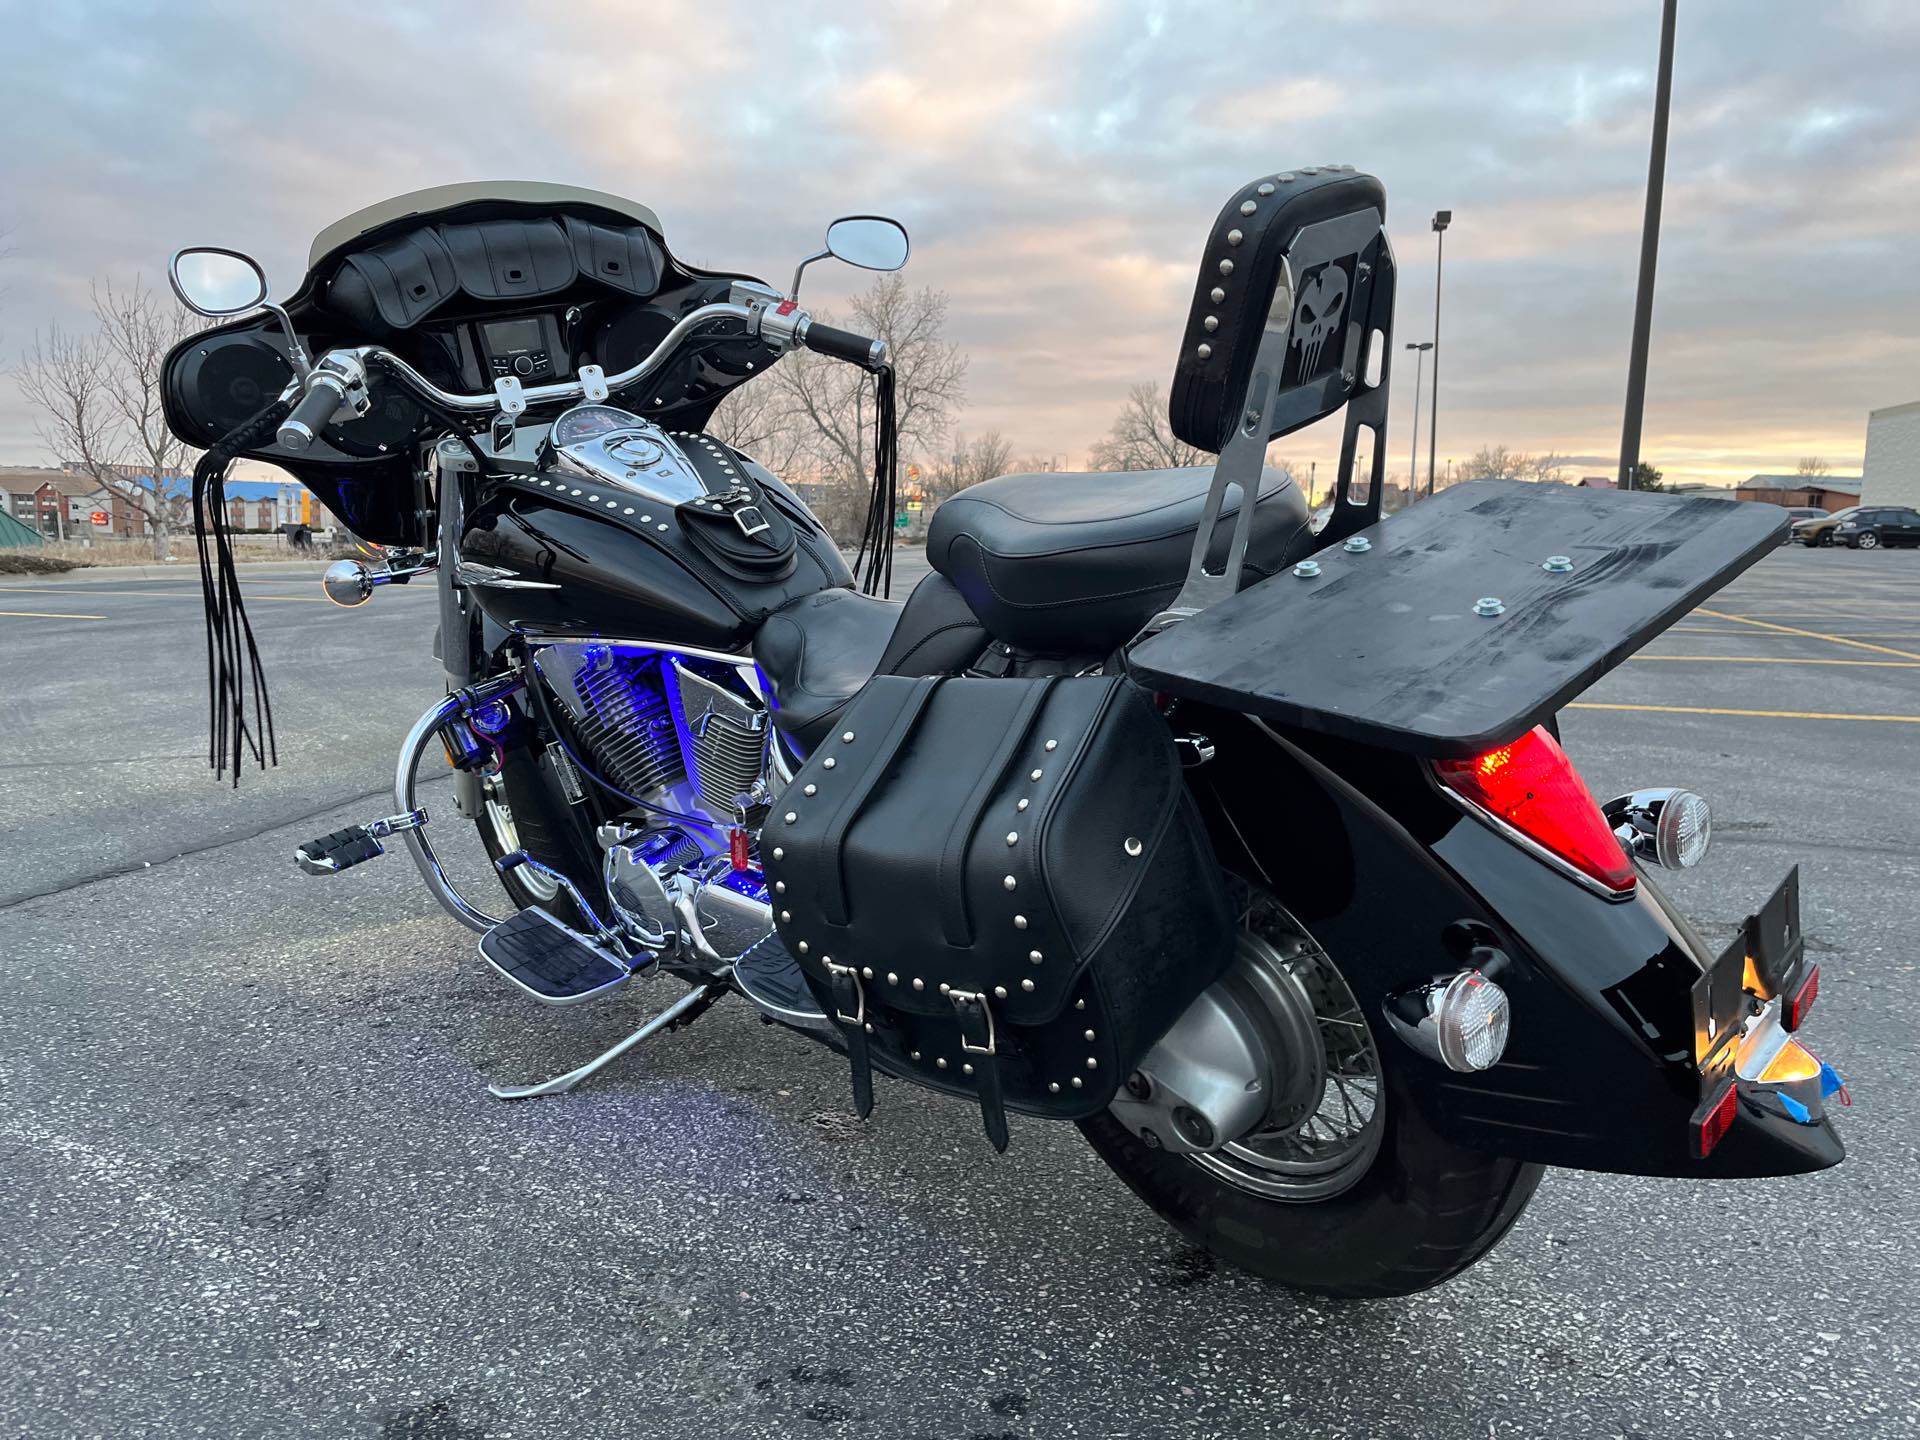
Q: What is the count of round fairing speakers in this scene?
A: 4